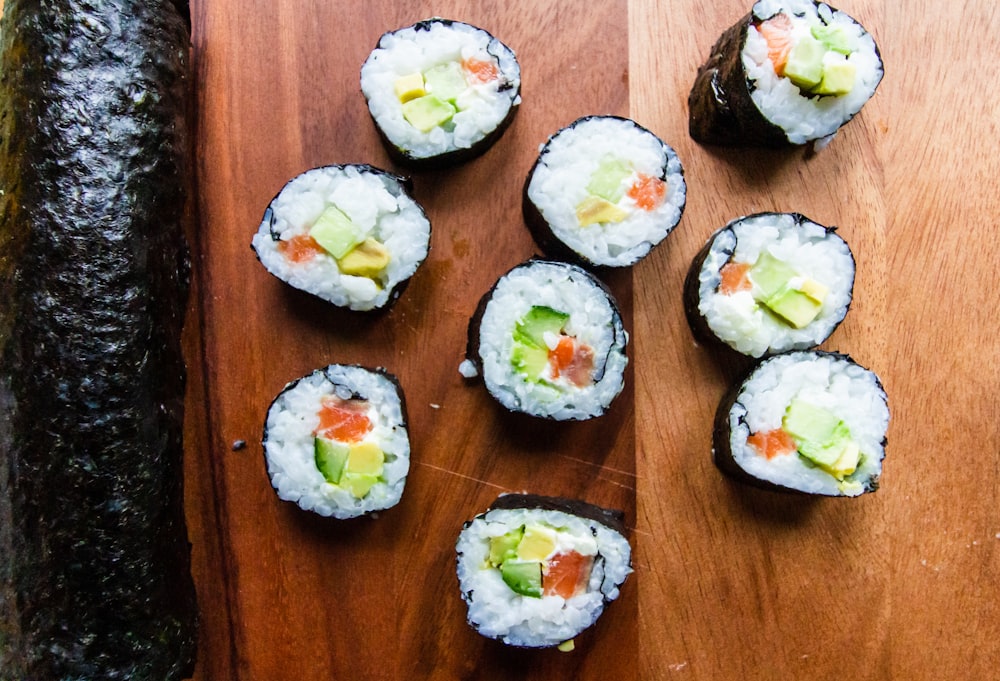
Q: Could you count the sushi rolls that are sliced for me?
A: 9